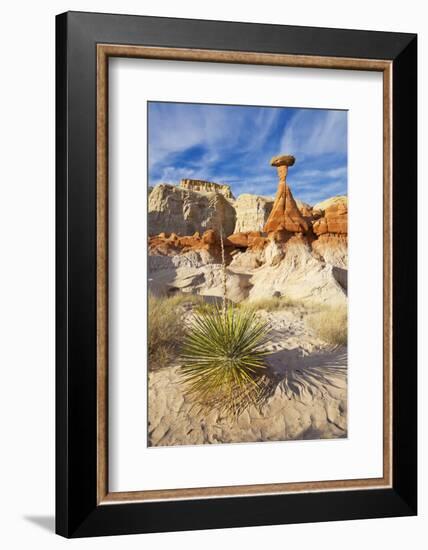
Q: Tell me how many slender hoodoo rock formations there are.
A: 1